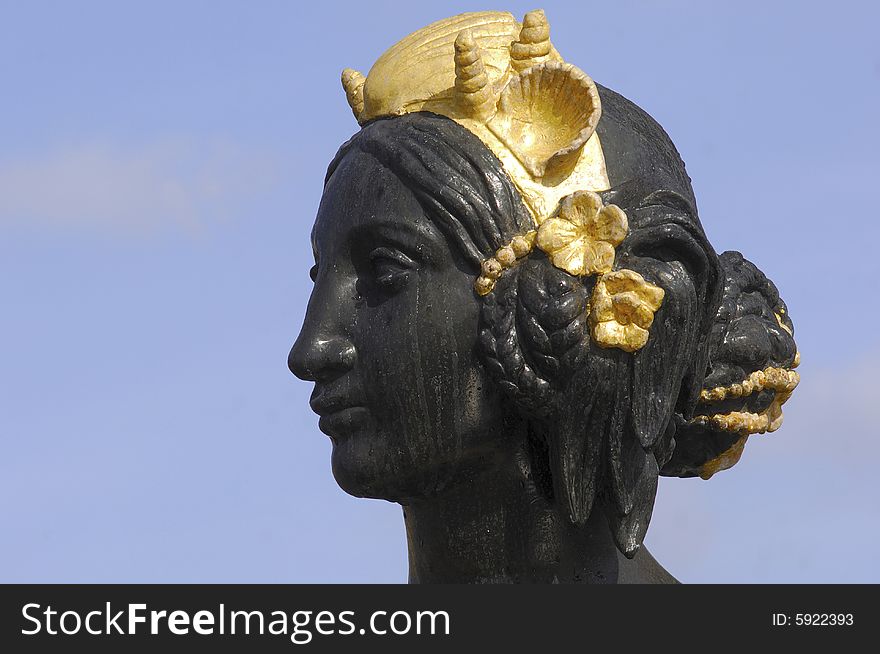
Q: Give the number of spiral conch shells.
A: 3